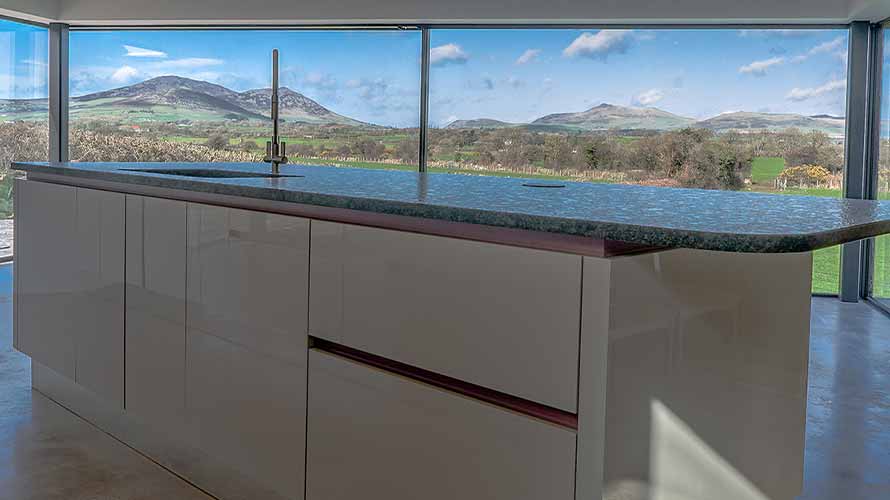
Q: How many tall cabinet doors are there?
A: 4